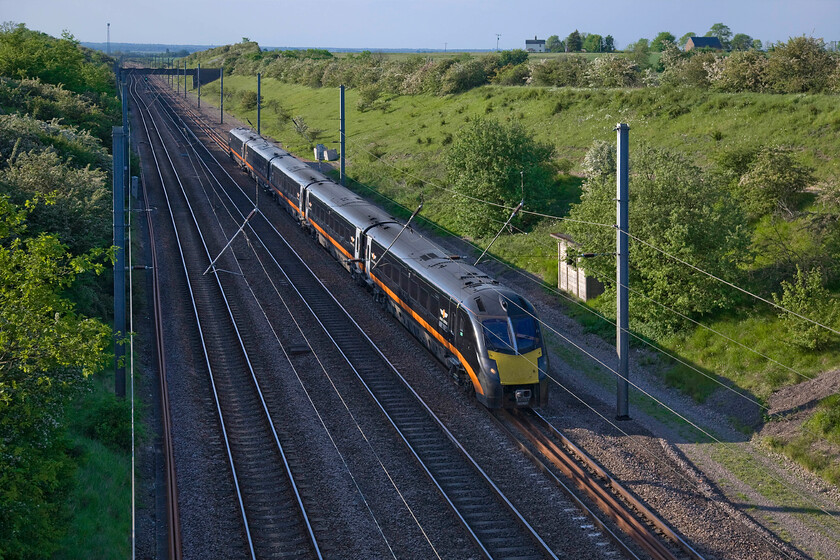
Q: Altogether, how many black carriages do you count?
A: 5